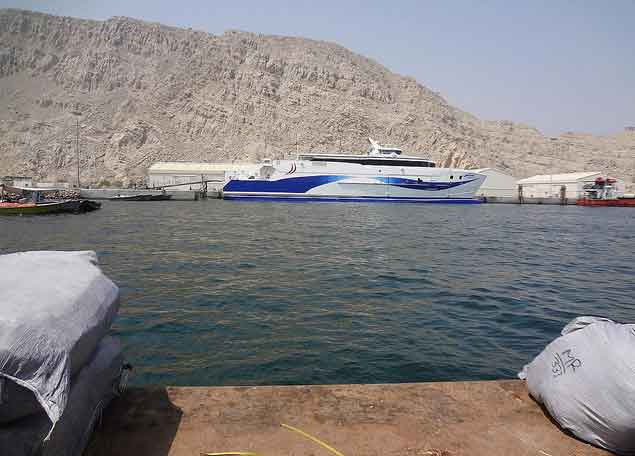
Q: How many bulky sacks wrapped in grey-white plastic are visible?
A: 3